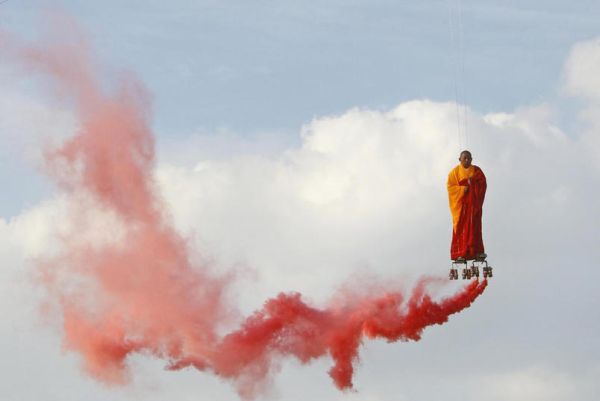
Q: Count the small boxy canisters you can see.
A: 4